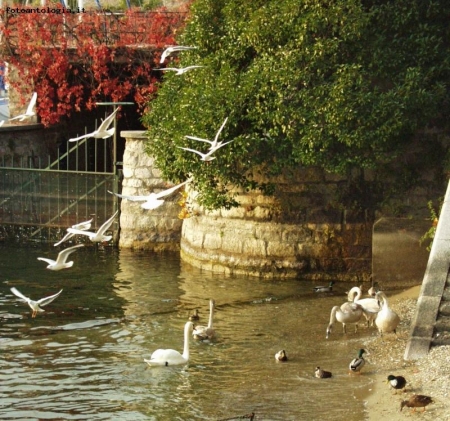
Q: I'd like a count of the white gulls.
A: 11